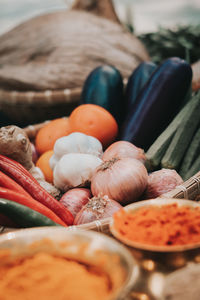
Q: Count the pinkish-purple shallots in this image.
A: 5